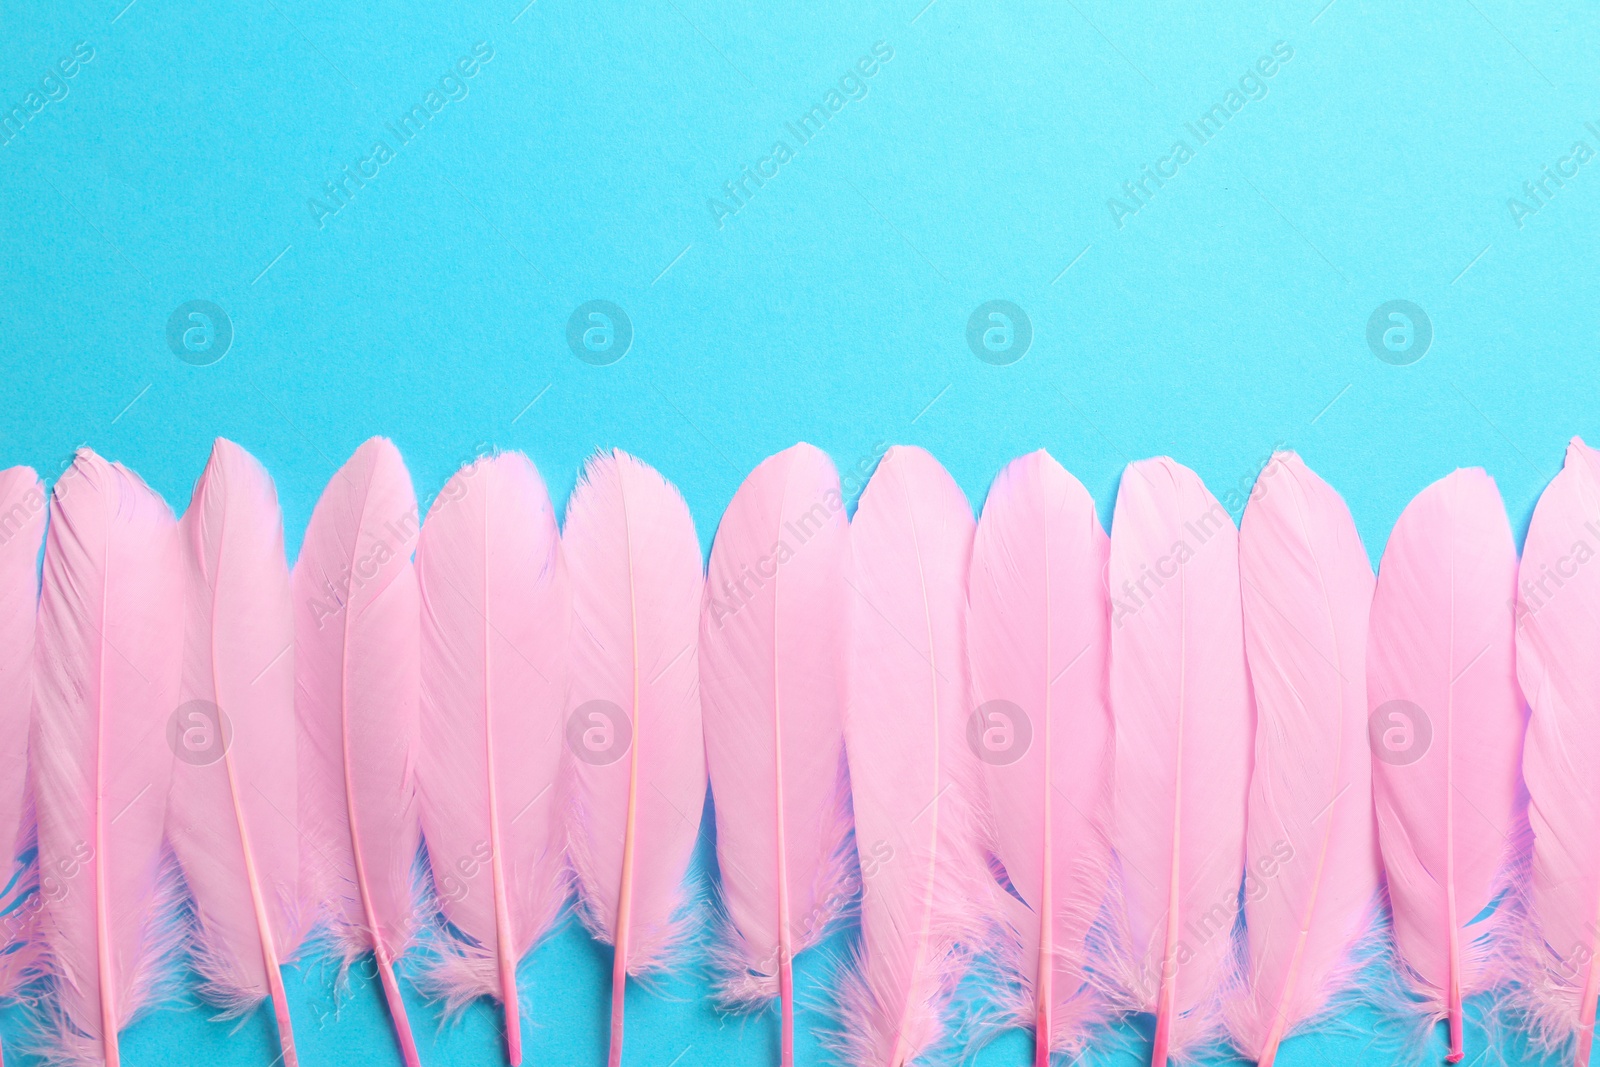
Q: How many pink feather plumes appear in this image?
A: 13